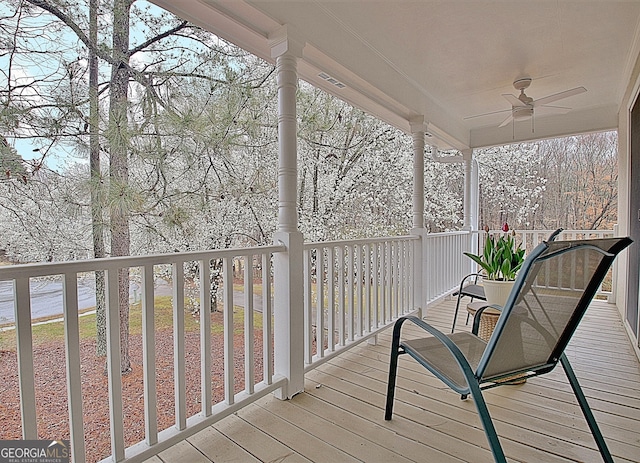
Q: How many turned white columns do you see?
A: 3